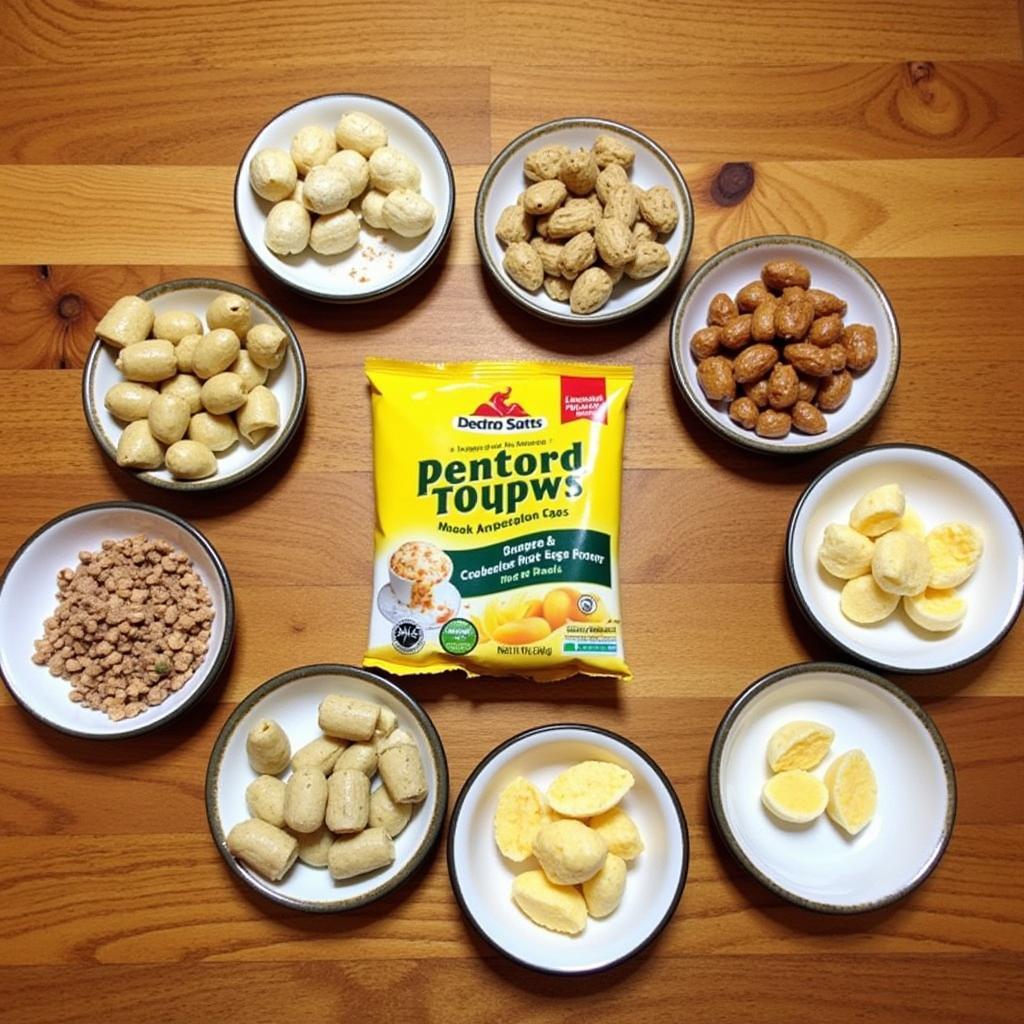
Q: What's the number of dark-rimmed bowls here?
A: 9